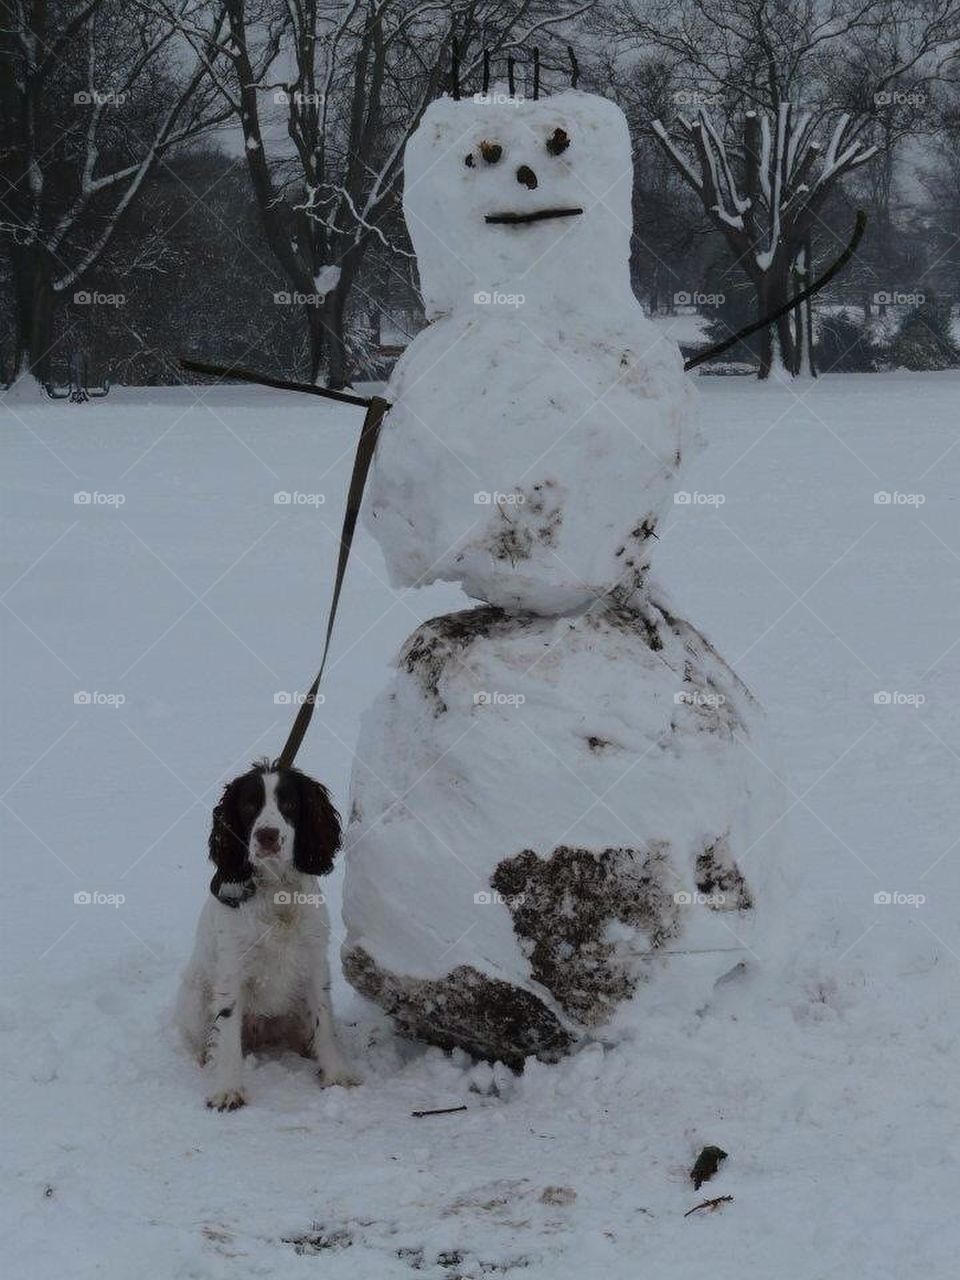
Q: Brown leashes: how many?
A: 1